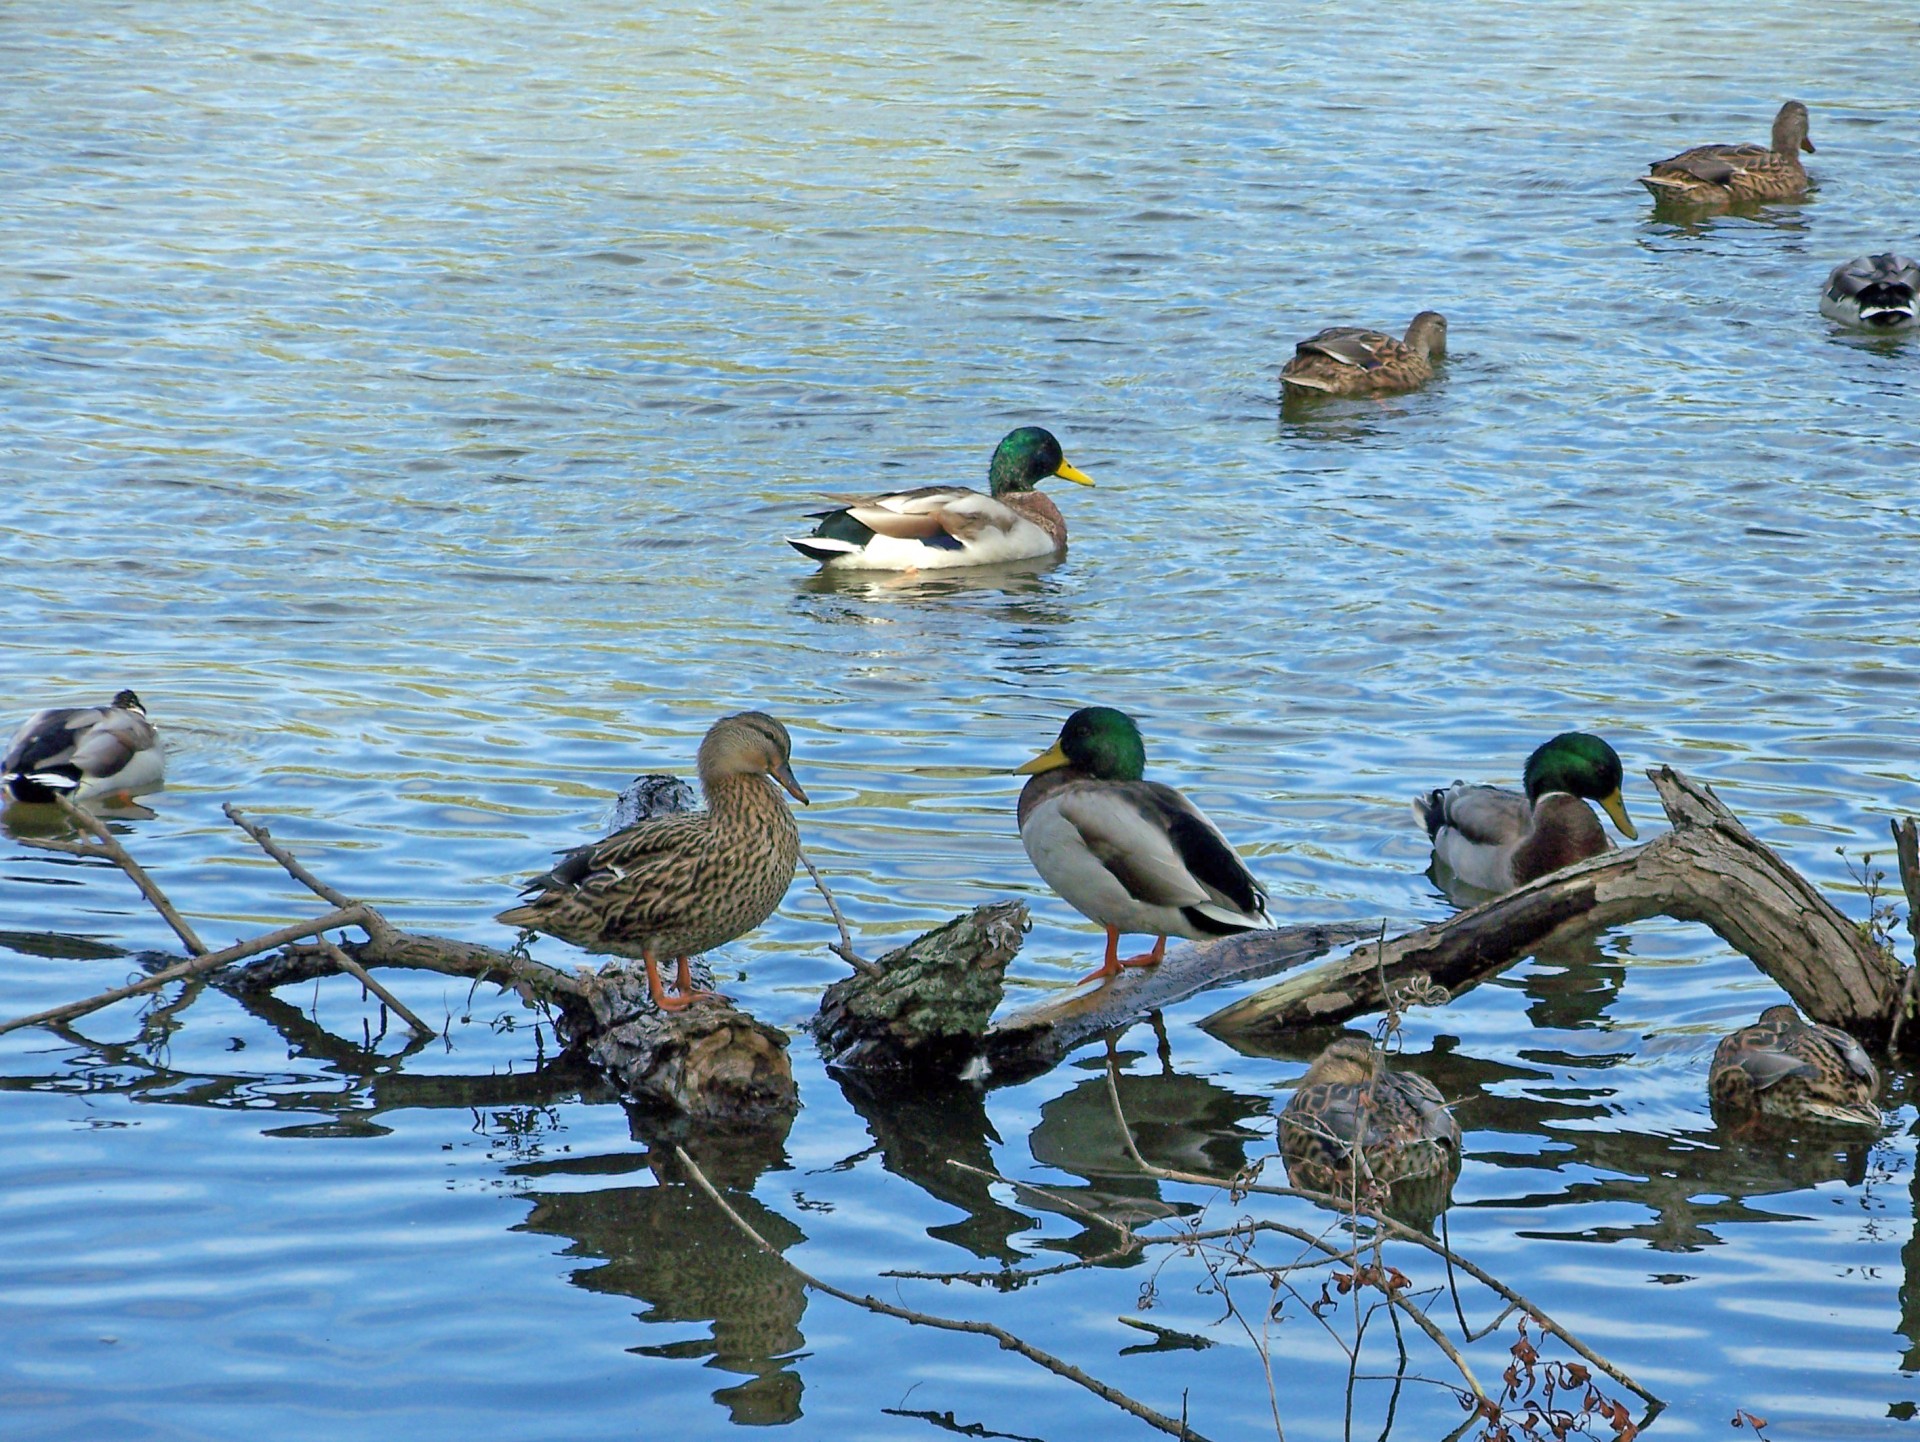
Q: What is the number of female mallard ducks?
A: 5